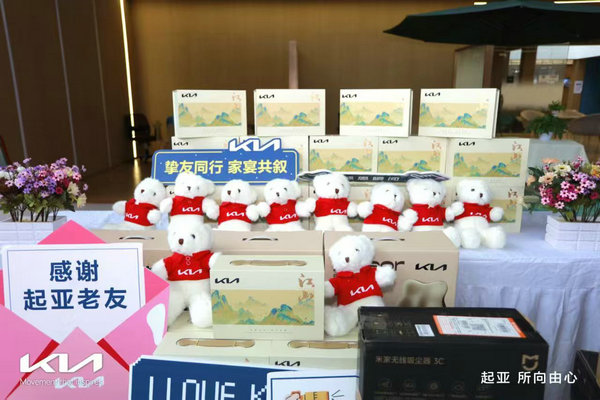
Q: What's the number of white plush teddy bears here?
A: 10